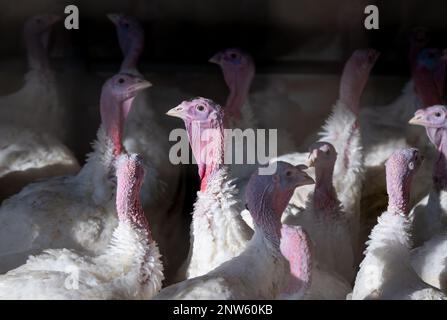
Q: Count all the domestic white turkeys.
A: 14